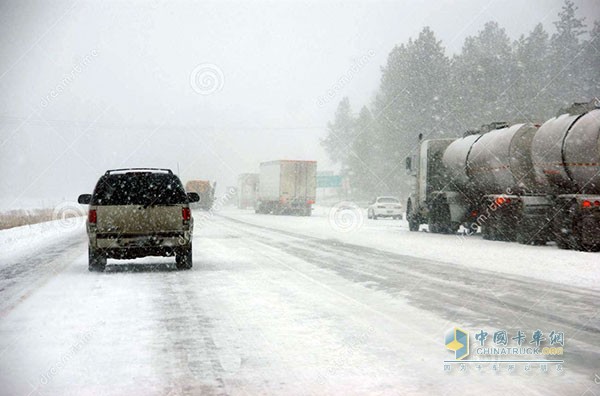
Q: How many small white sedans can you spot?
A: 1